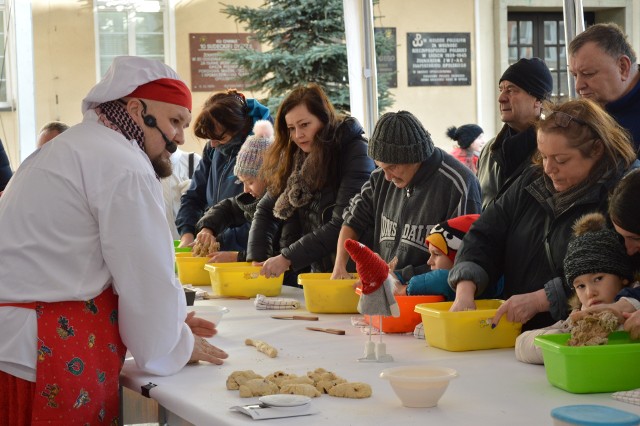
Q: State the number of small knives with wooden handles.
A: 2